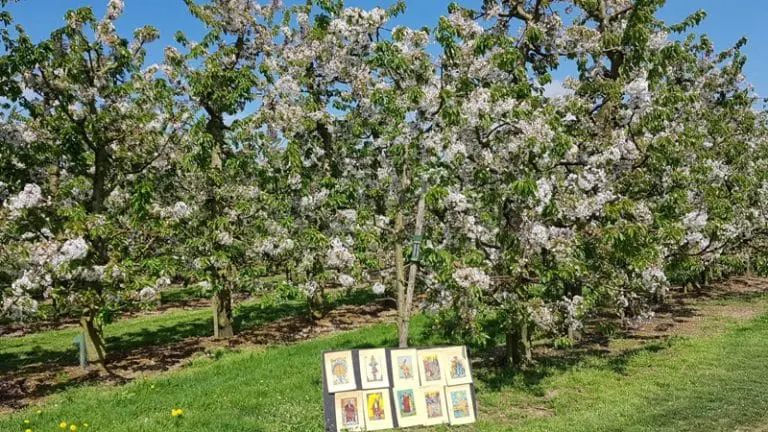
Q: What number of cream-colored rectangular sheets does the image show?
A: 10